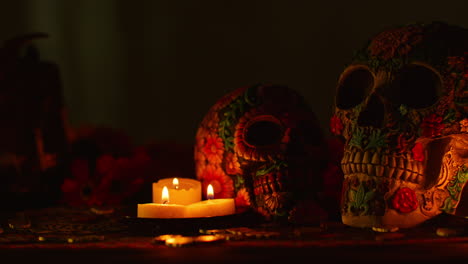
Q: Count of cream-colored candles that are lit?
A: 3